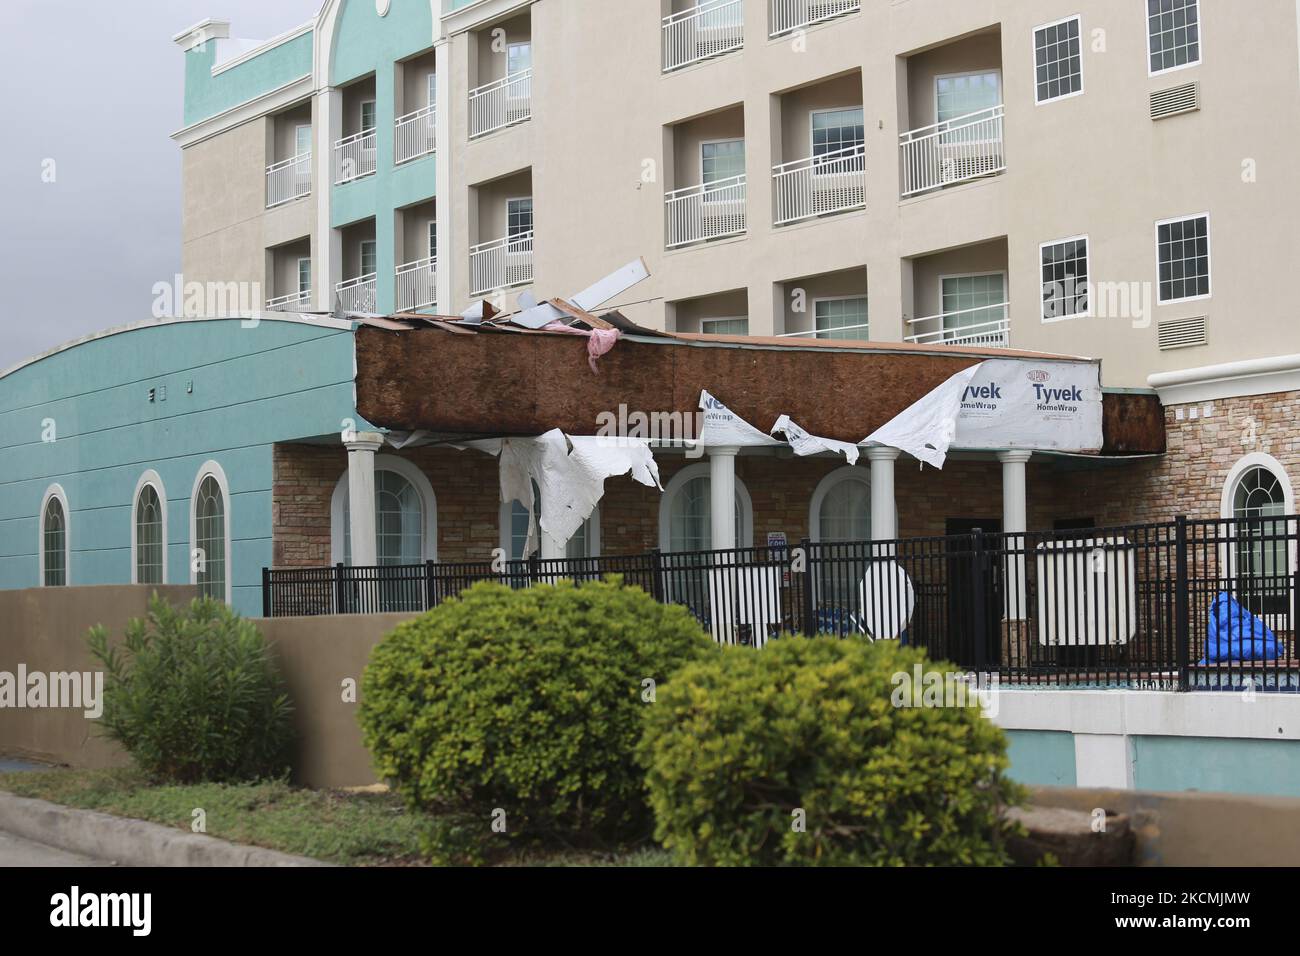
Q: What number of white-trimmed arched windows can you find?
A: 8